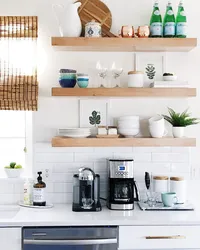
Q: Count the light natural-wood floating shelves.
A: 3